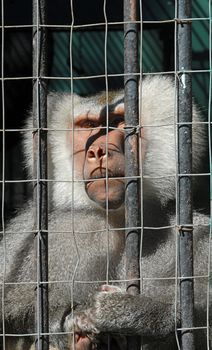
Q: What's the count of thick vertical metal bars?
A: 3